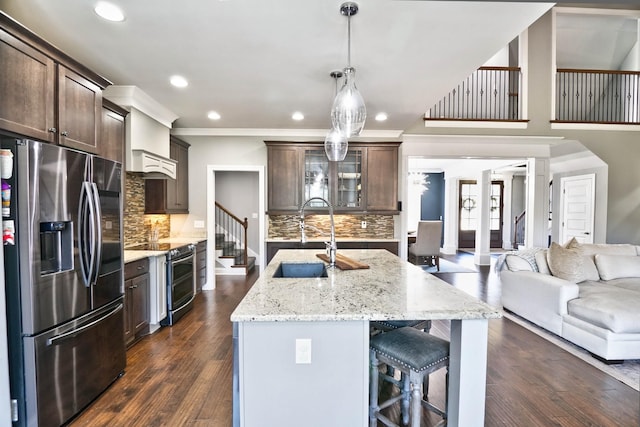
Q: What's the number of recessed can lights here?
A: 5